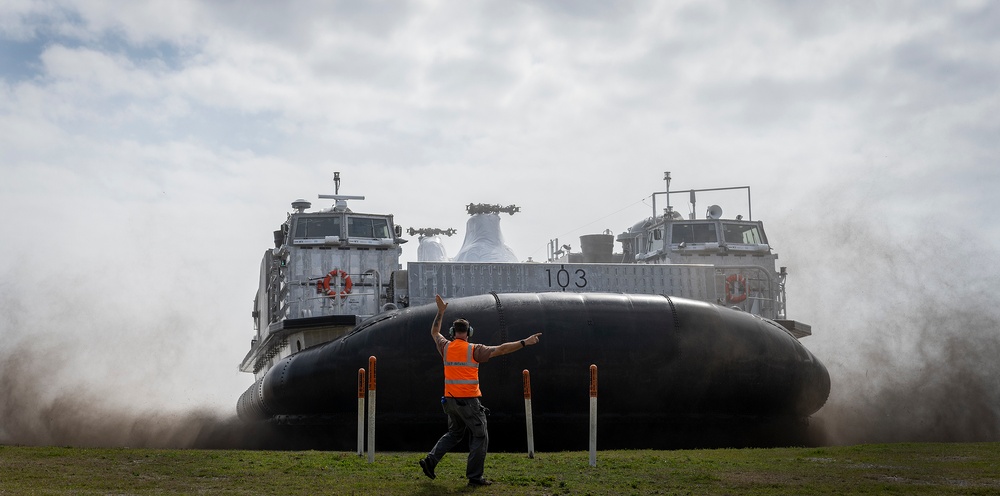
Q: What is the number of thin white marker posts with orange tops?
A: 4